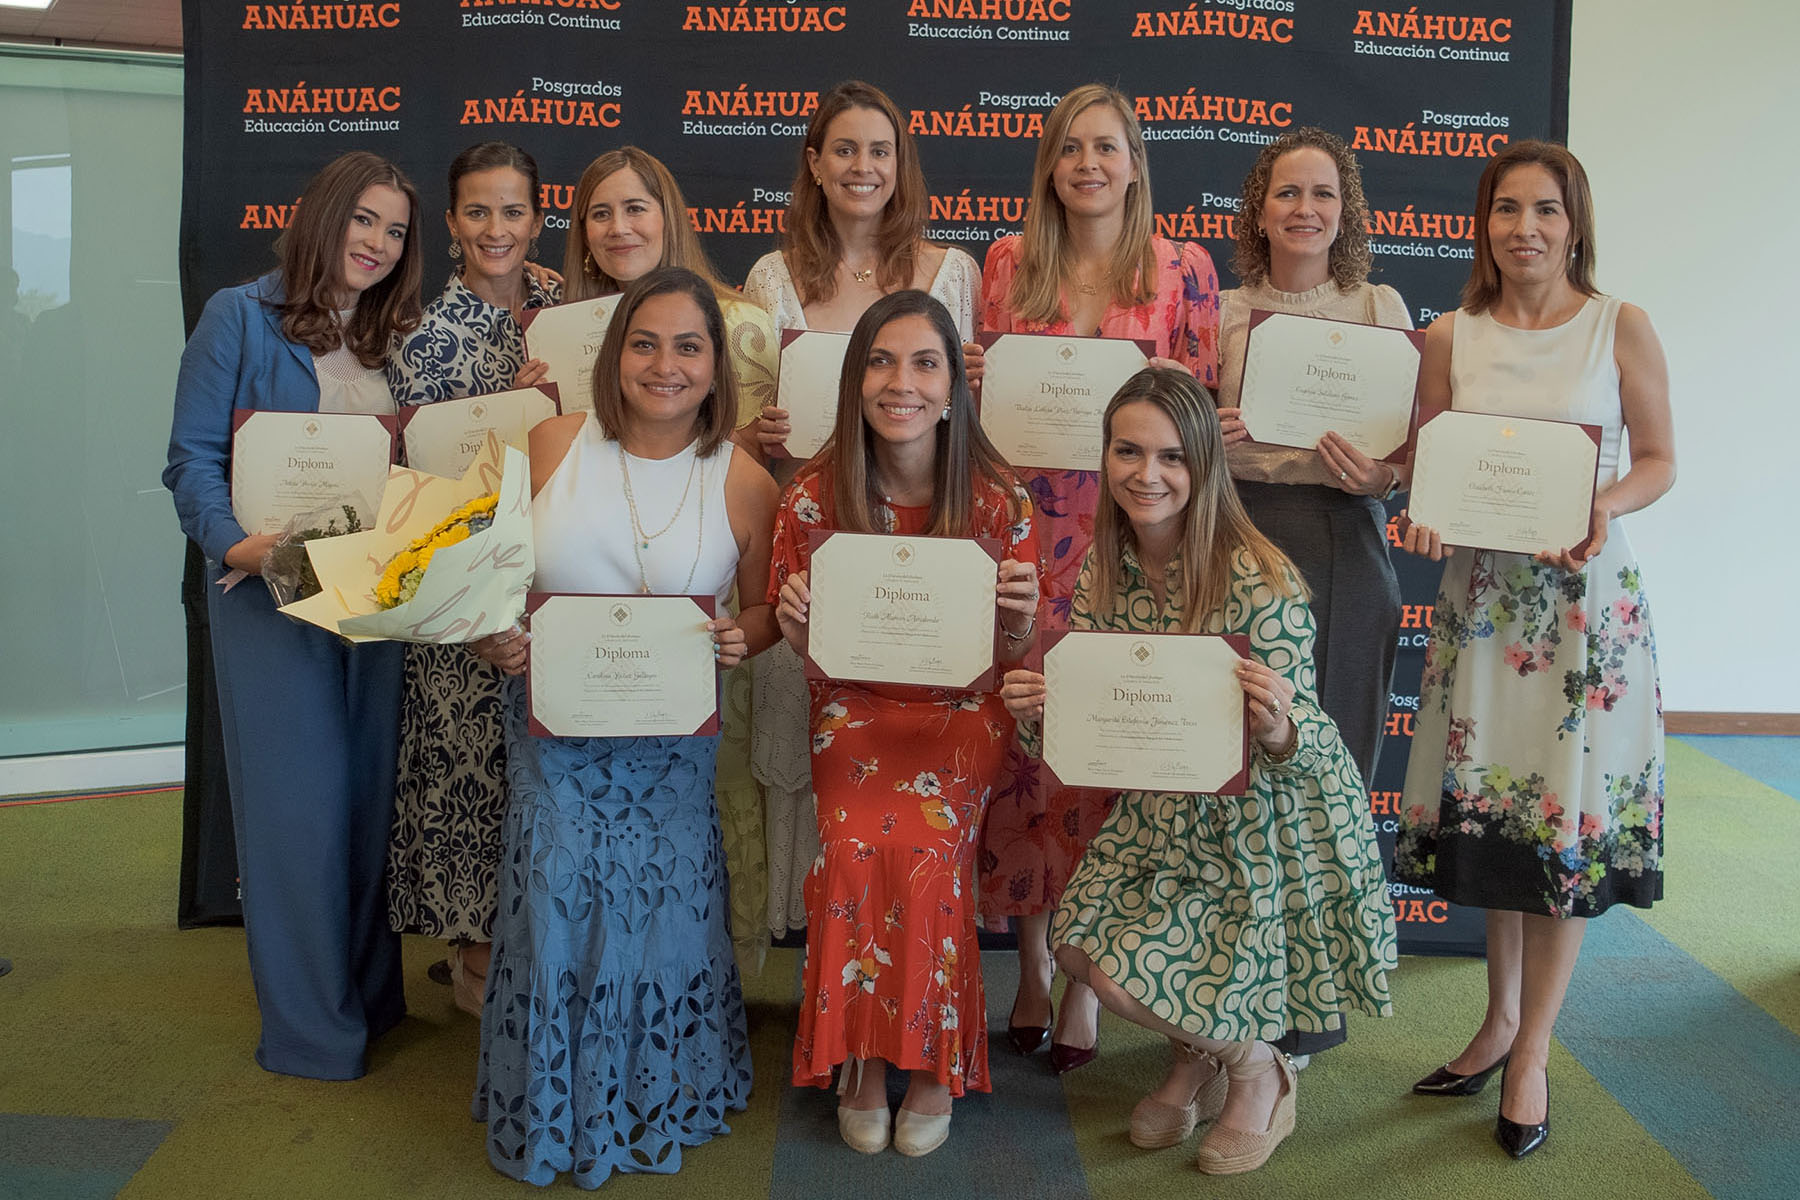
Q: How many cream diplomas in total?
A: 10